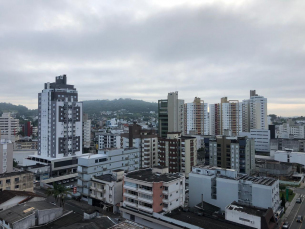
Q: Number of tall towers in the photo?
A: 5